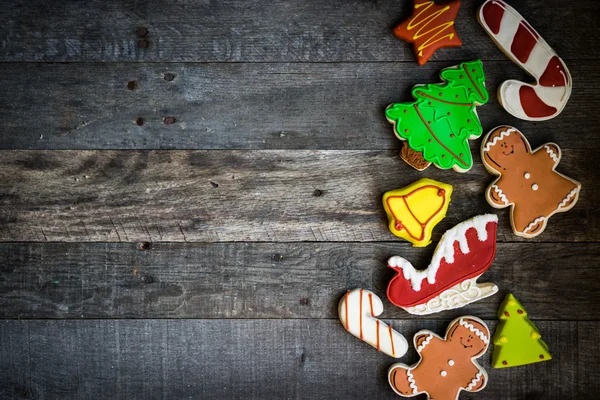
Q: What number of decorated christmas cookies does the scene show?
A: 9